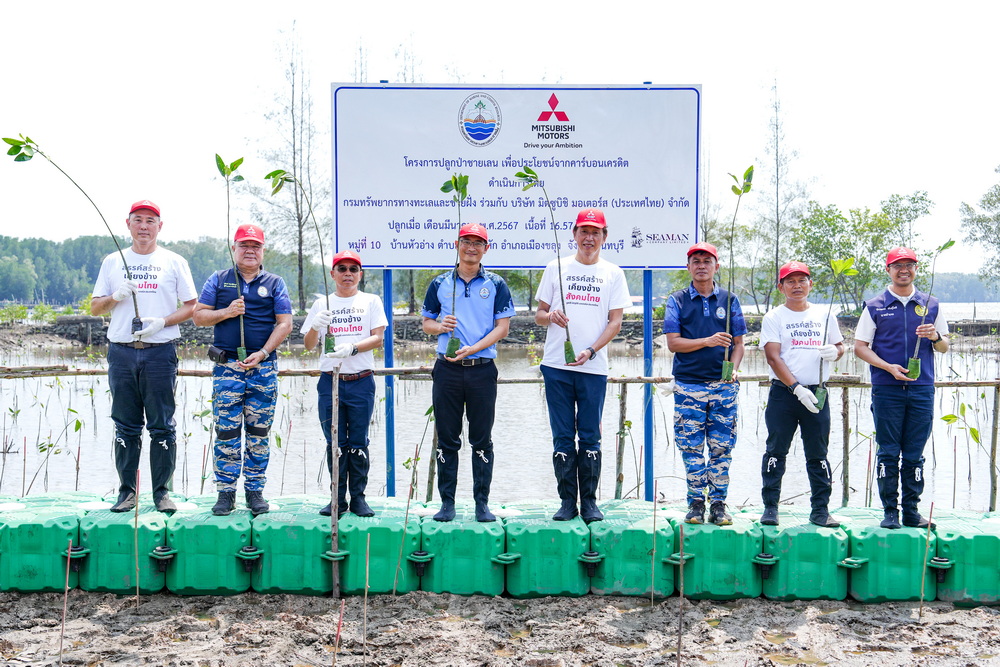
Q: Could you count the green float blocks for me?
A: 12